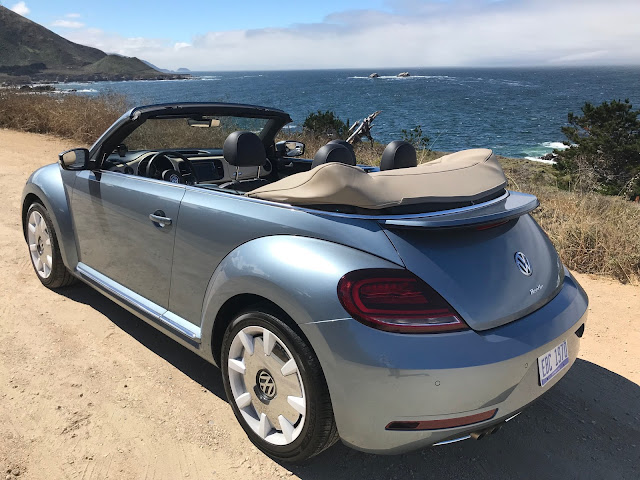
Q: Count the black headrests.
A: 4